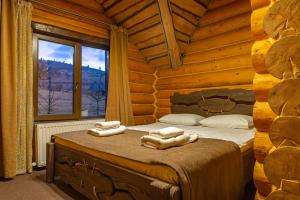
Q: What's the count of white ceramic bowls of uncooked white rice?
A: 0